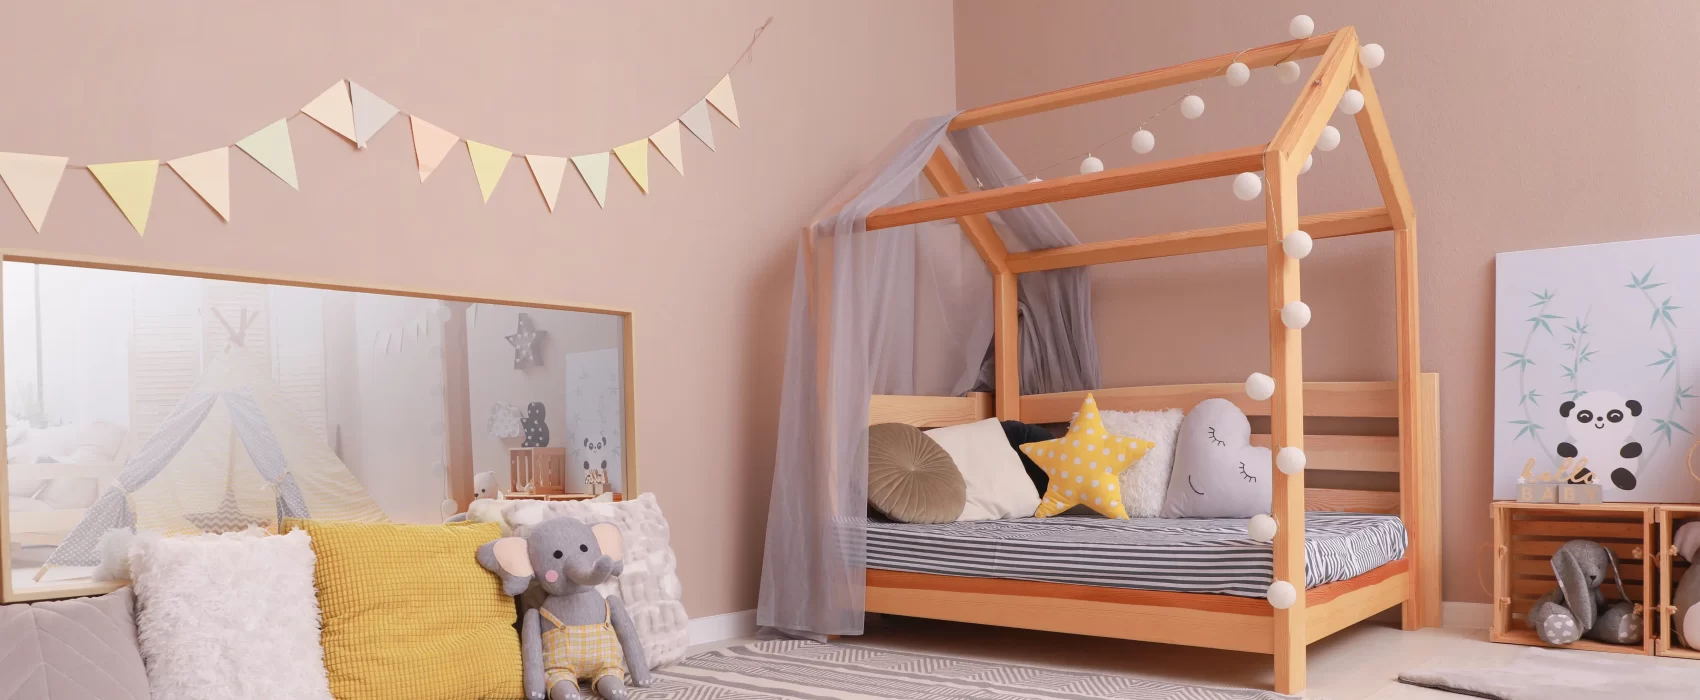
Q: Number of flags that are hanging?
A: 14